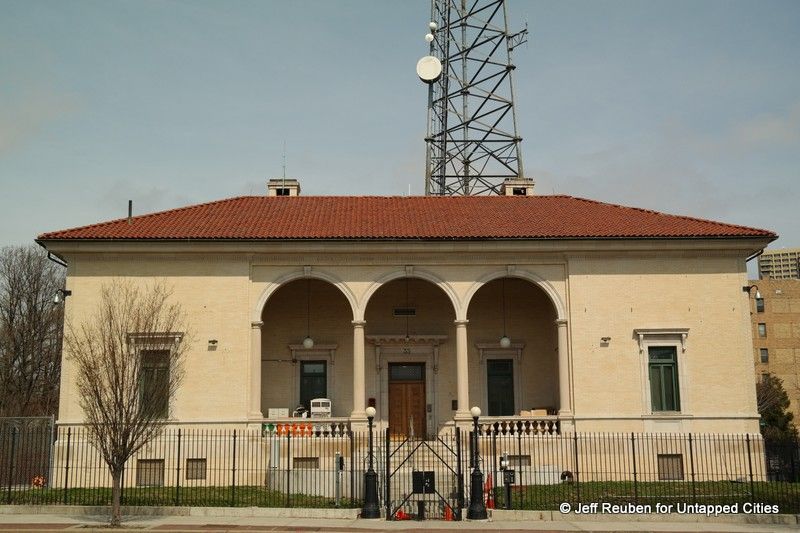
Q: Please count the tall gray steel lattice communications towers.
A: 1